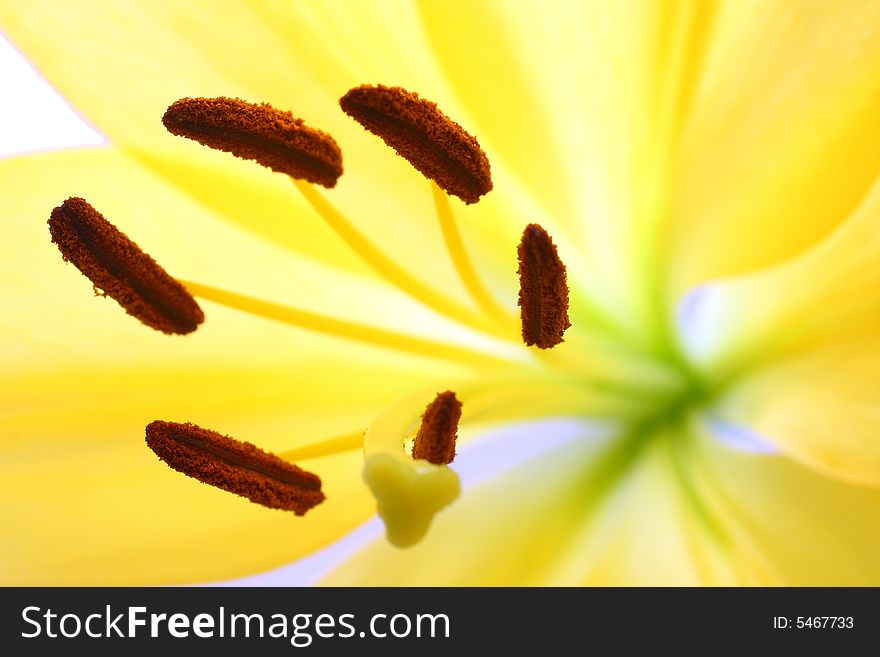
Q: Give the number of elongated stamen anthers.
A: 6